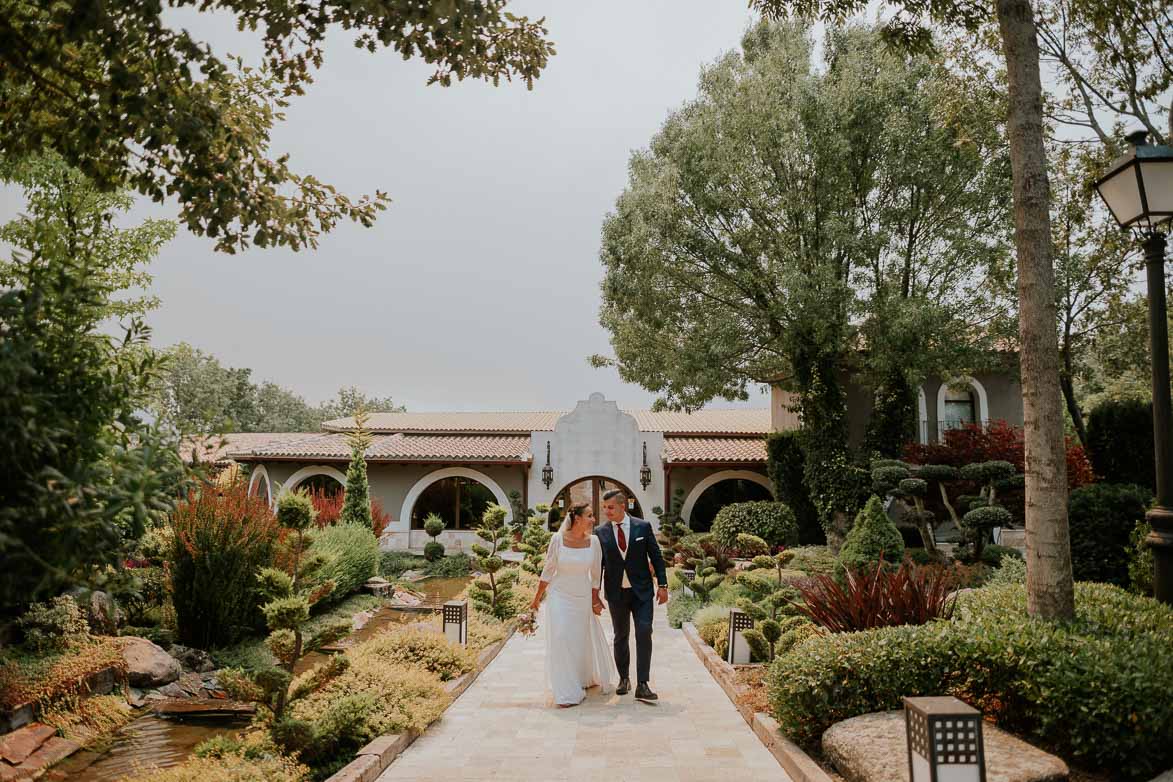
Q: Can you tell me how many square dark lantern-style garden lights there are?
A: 4